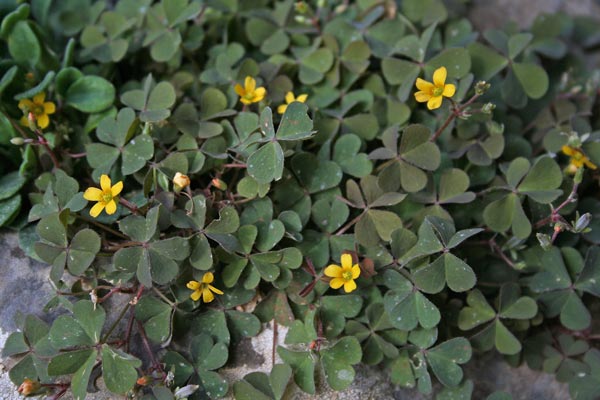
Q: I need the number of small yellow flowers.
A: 8